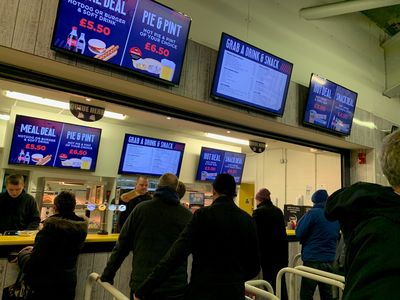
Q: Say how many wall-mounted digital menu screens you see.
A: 6